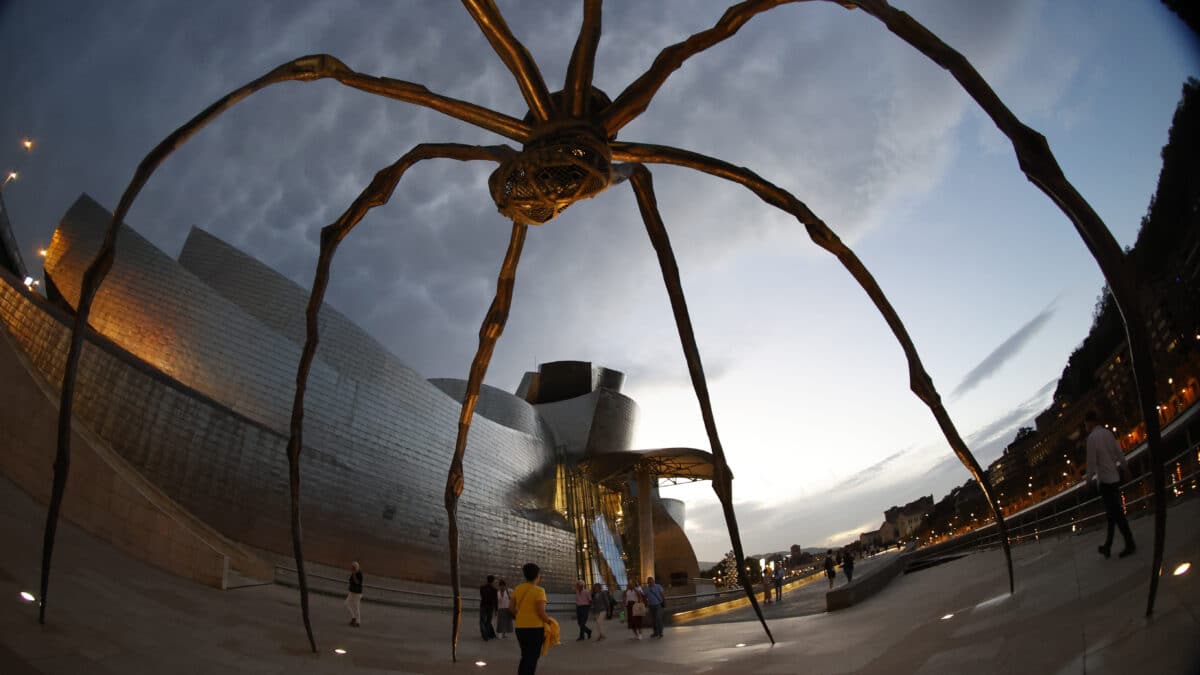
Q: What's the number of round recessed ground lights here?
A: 6